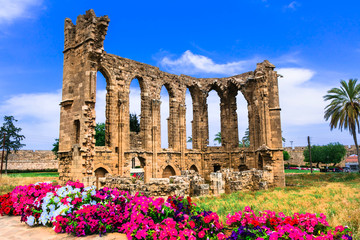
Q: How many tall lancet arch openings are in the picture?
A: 6